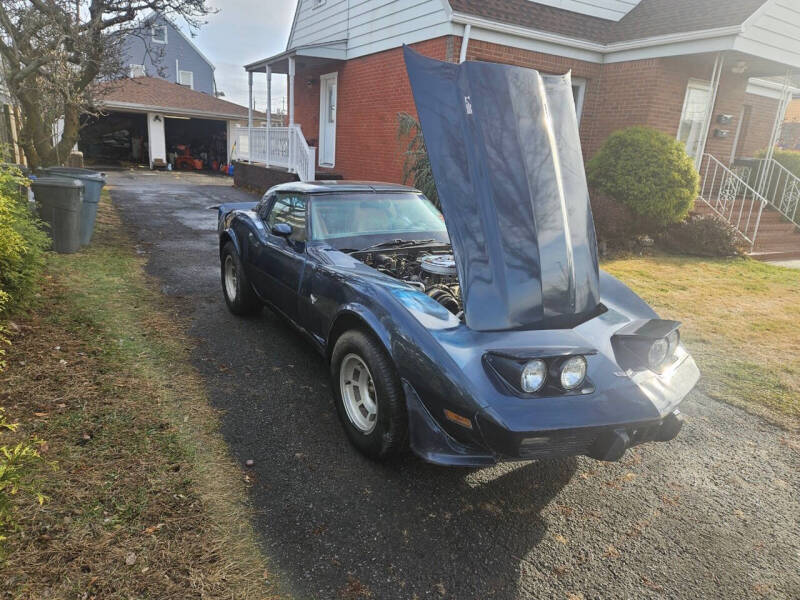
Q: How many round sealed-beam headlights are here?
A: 4